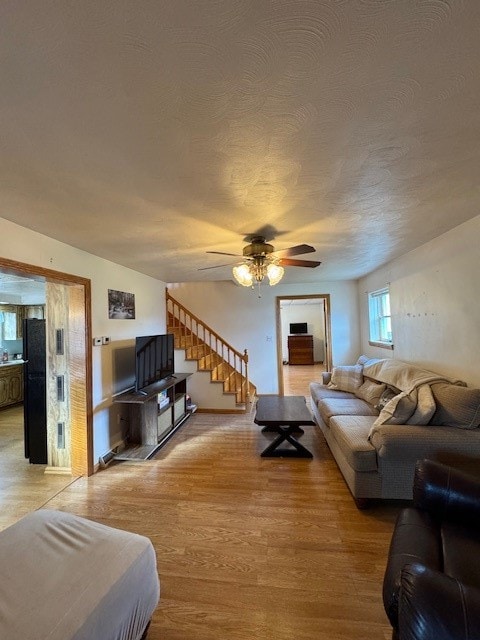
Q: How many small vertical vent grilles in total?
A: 3